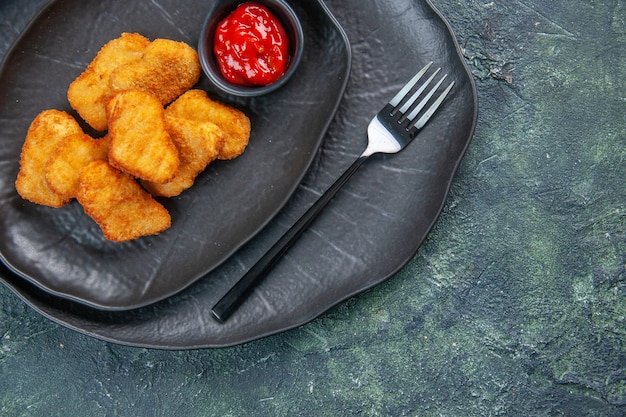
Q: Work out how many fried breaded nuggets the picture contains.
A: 8